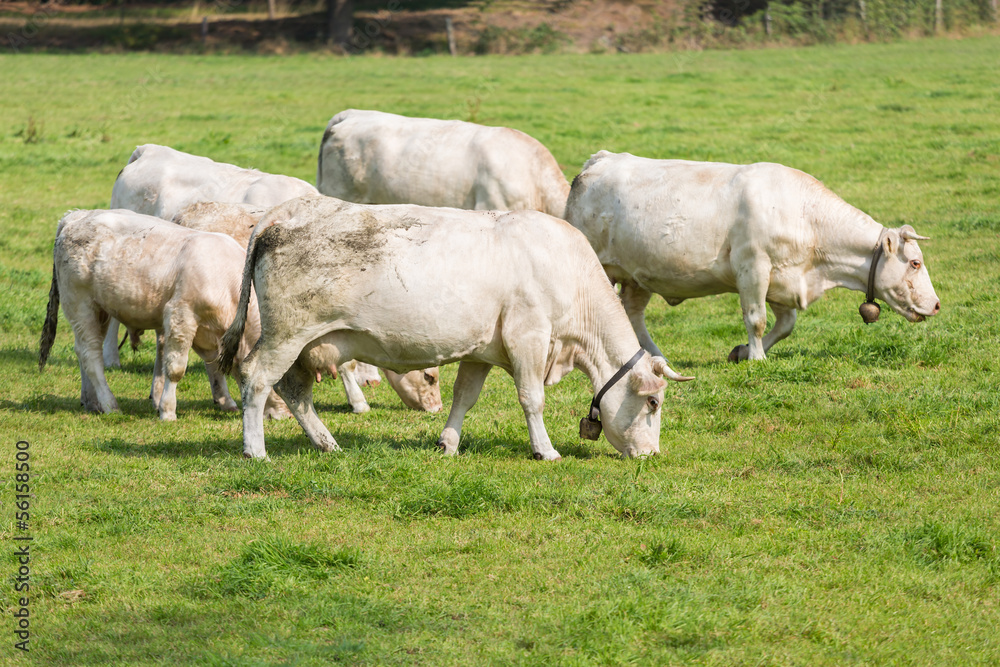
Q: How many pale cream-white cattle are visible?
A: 6